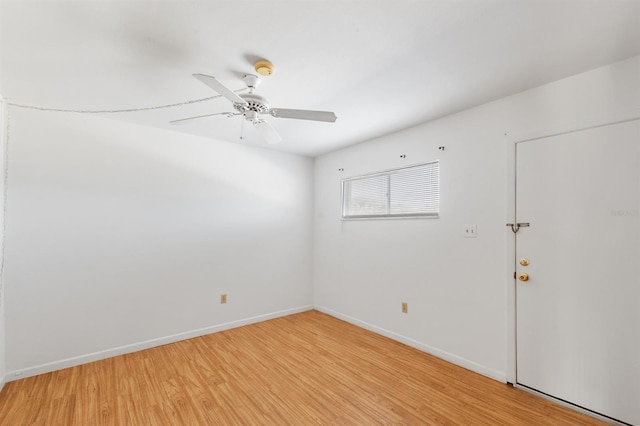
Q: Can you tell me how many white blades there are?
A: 4